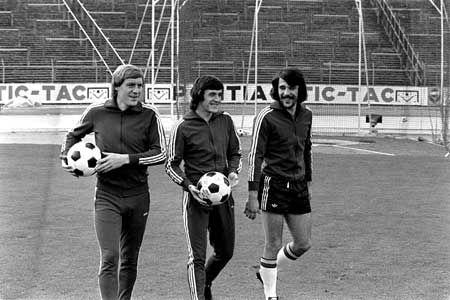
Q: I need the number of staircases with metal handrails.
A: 2